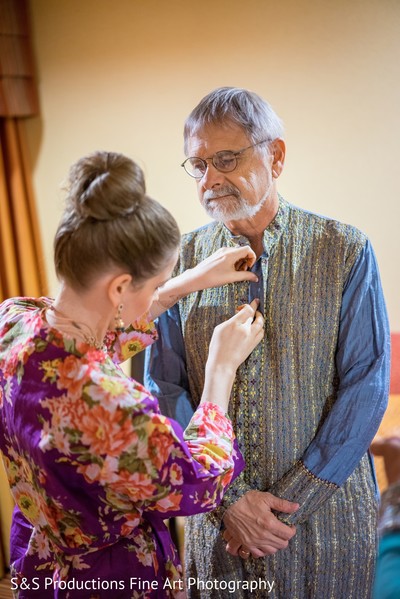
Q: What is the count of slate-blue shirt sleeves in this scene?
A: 2